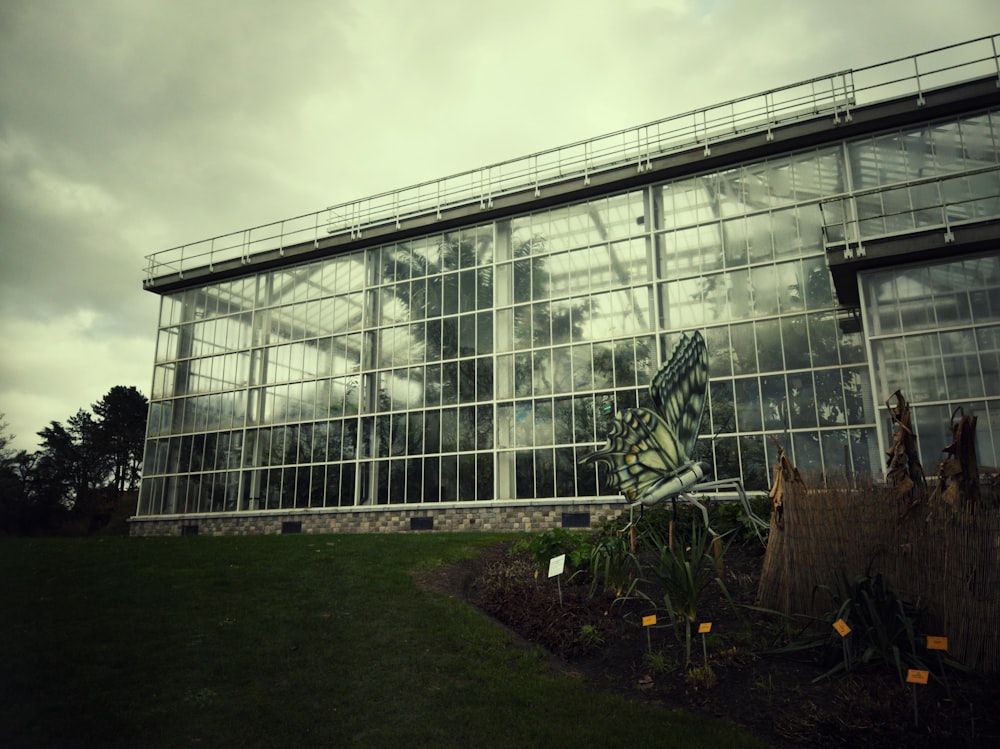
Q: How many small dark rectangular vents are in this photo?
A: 4